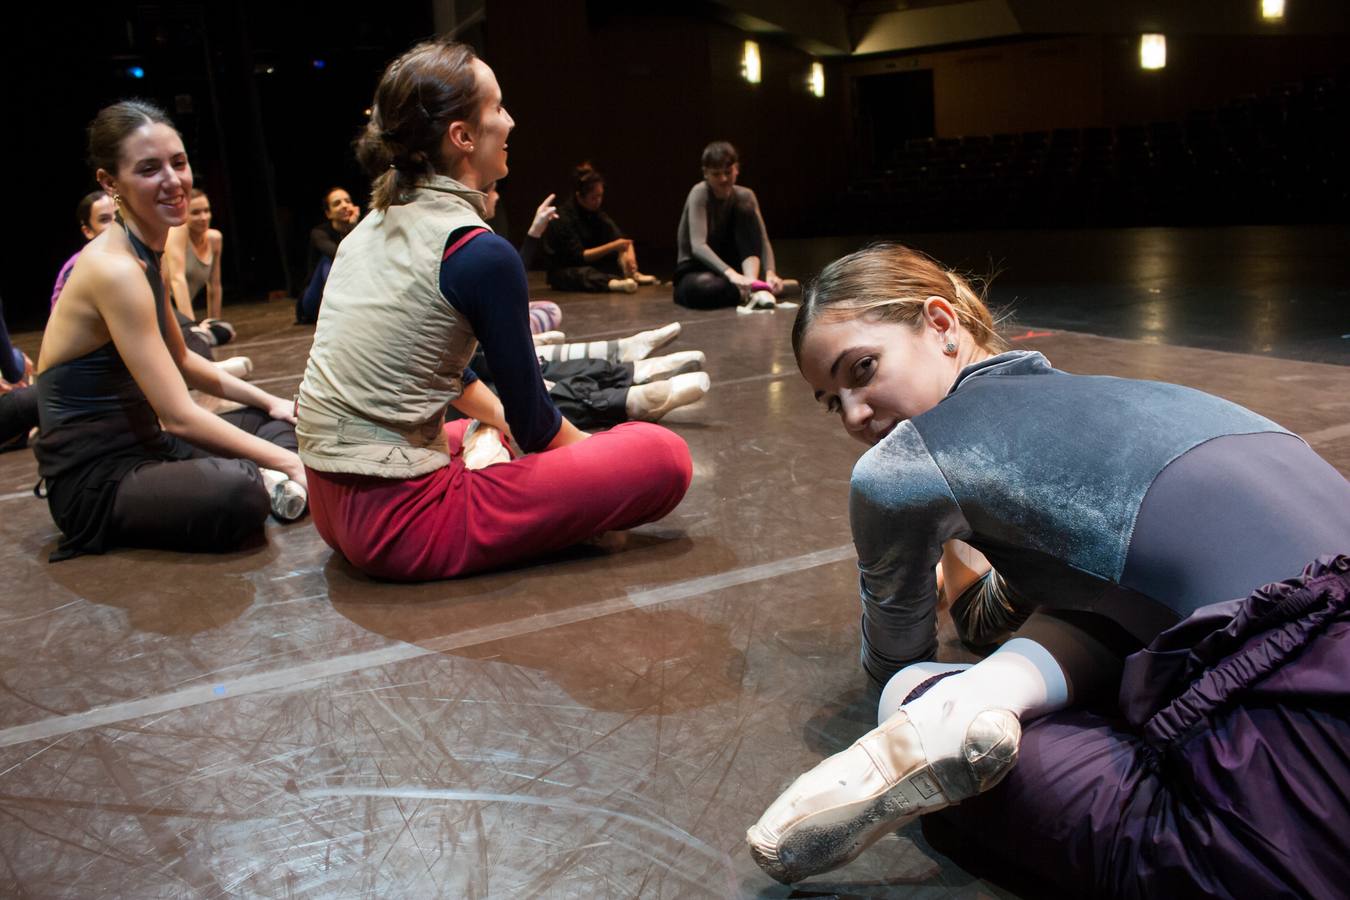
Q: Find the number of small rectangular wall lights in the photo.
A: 4